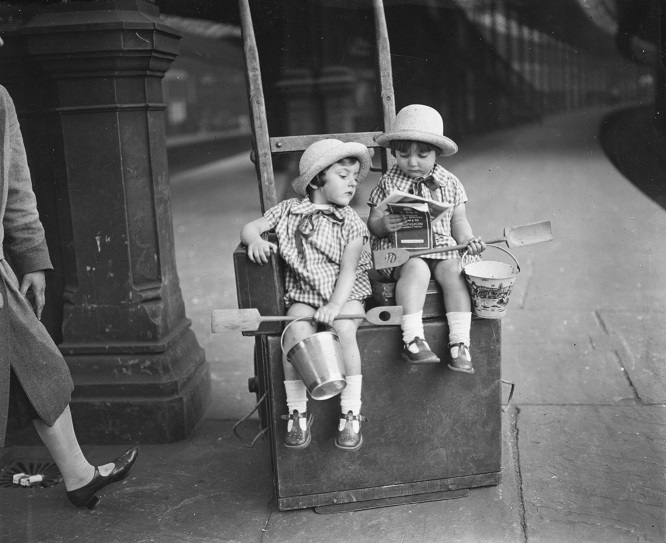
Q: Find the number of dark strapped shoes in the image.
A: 5